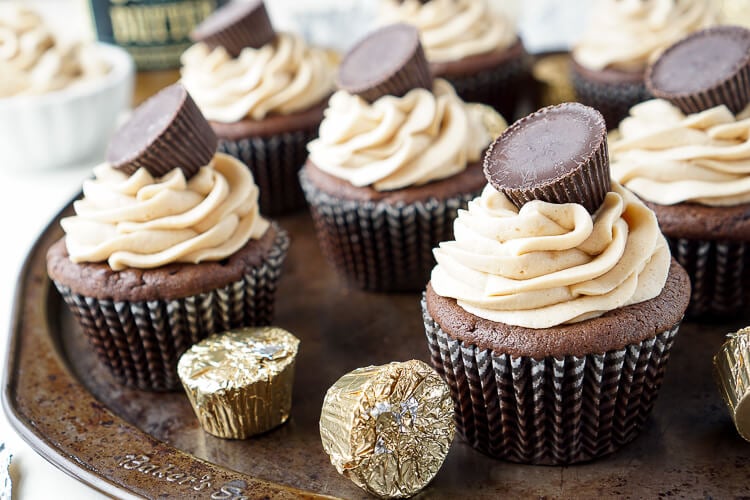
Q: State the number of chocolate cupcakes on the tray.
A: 7